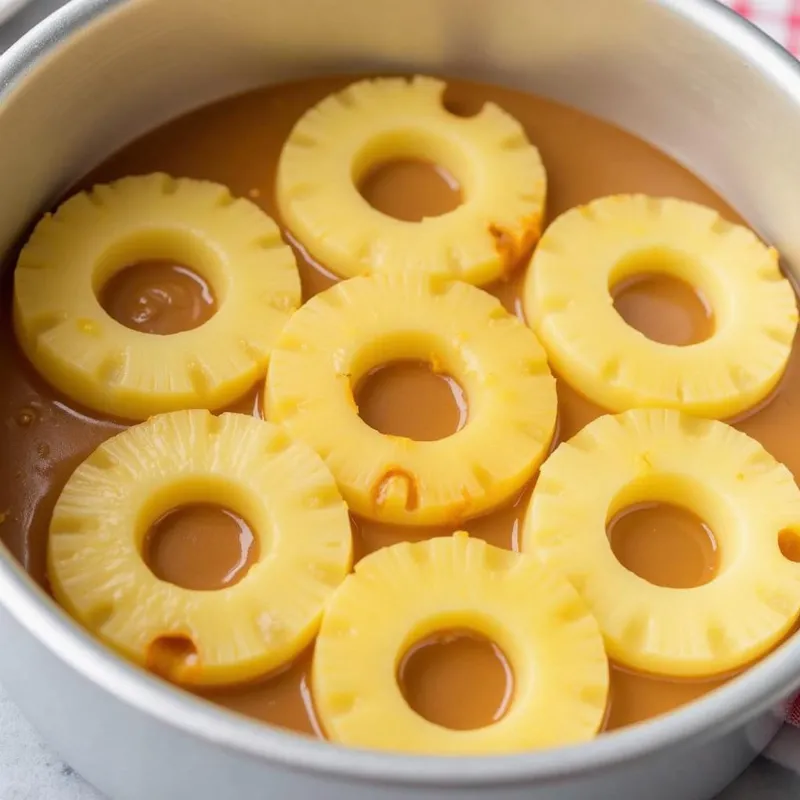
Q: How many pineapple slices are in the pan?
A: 7